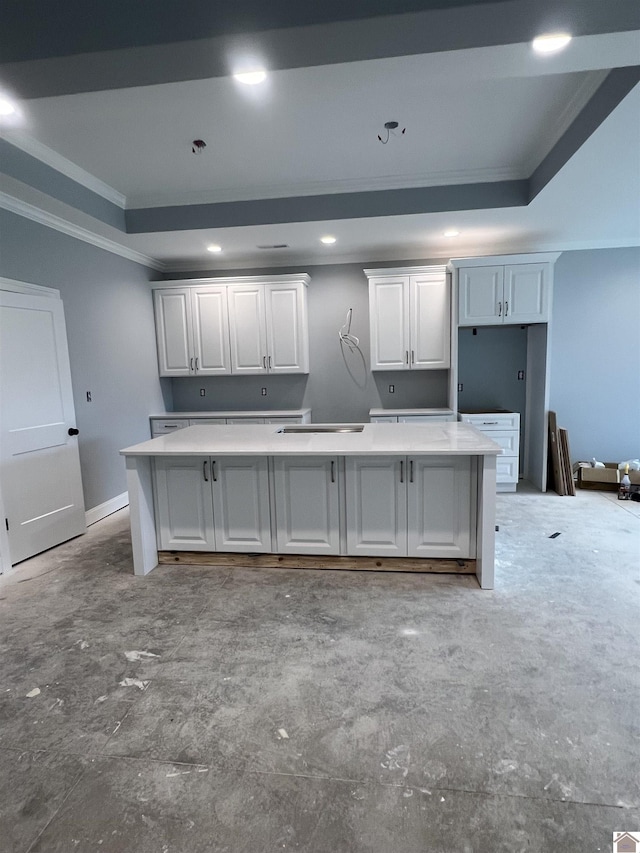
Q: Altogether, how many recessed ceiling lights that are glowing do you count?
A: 6